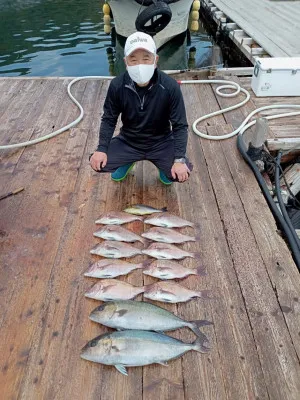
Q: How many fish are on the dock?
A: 13